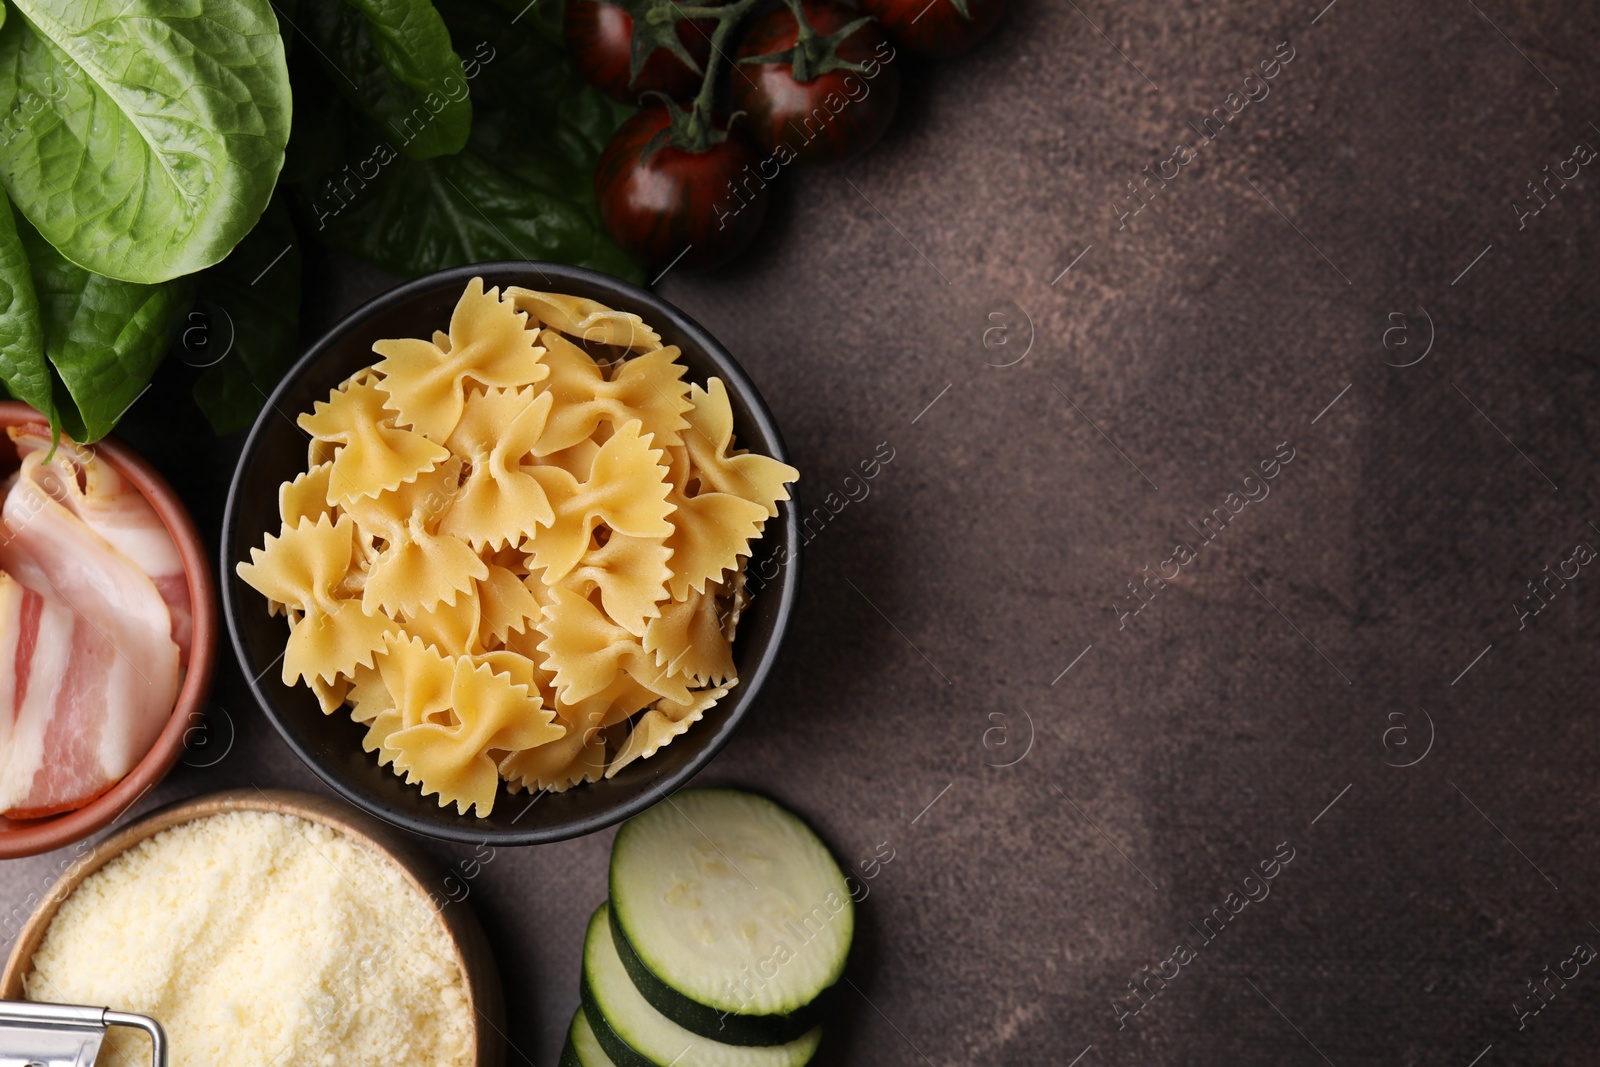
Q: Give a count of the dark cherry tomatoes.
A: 4